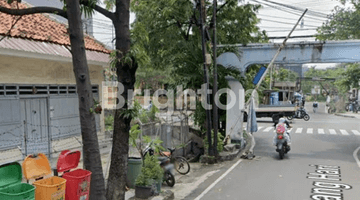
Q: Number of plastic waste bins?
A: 3